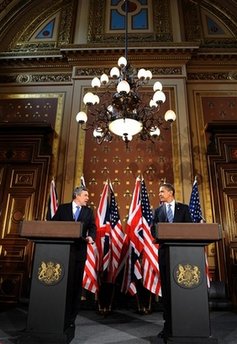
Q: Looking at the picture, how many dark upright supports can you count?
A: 2